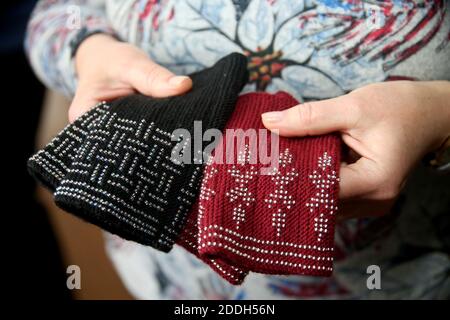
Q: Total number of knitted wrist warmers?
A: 4